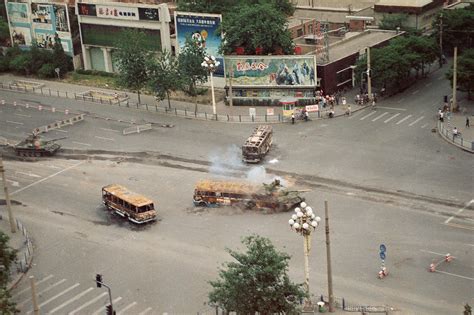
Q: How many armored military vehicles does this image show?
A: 2